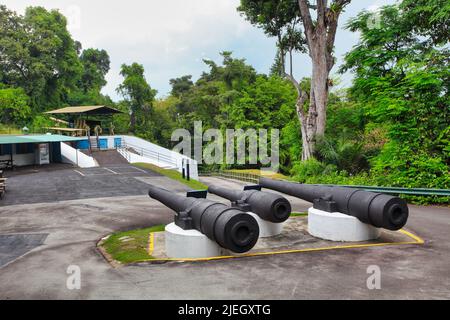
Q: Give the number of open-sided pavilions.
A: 1